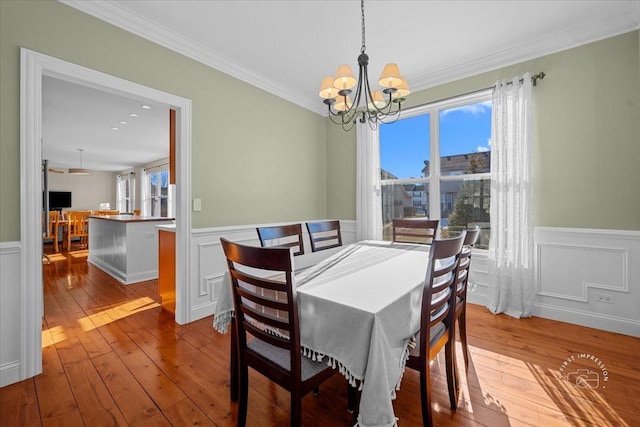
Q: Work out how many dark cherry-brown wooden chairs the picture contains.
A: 6